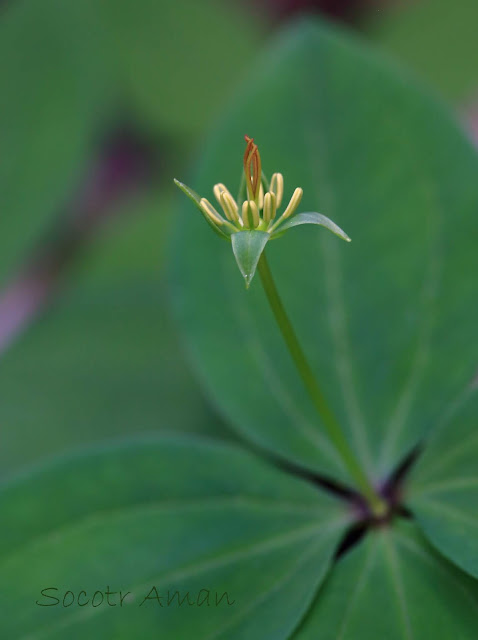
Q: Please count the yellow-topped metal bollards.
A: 0